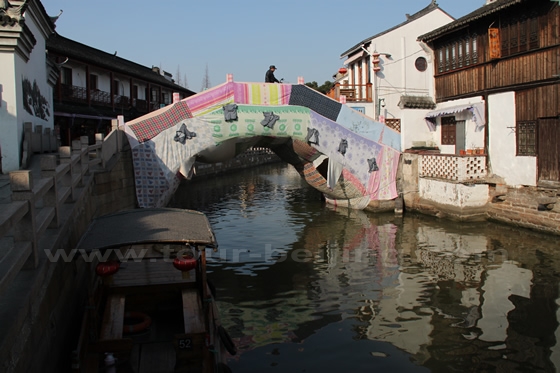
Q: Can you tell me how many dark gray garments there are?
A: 6